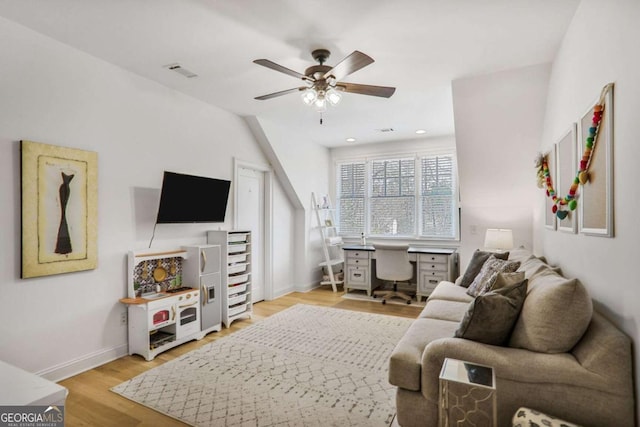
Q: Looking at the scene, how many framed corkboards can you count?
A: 3